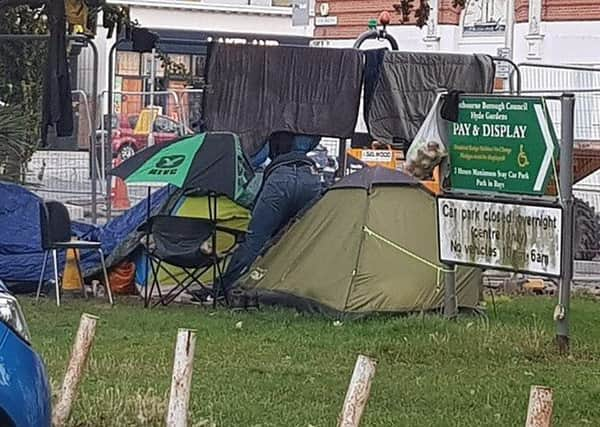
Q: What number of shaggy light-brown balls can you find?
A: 0